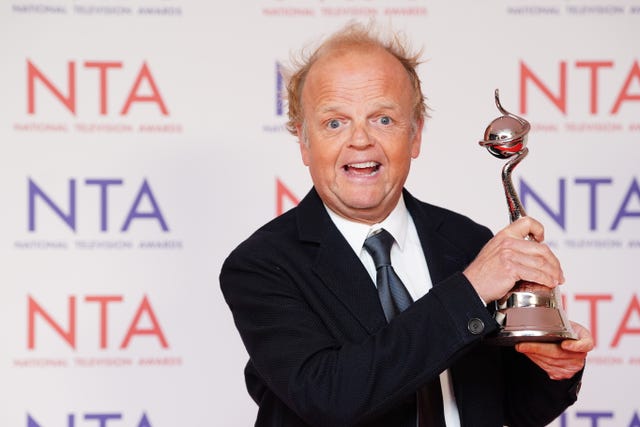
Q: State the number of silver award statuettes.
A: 1